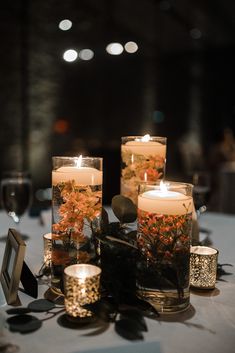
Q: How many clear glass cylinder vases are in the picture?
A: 3